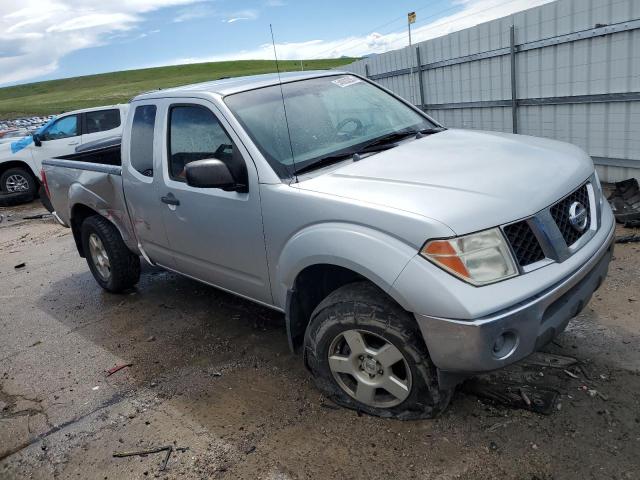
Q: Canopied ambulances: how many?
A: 0